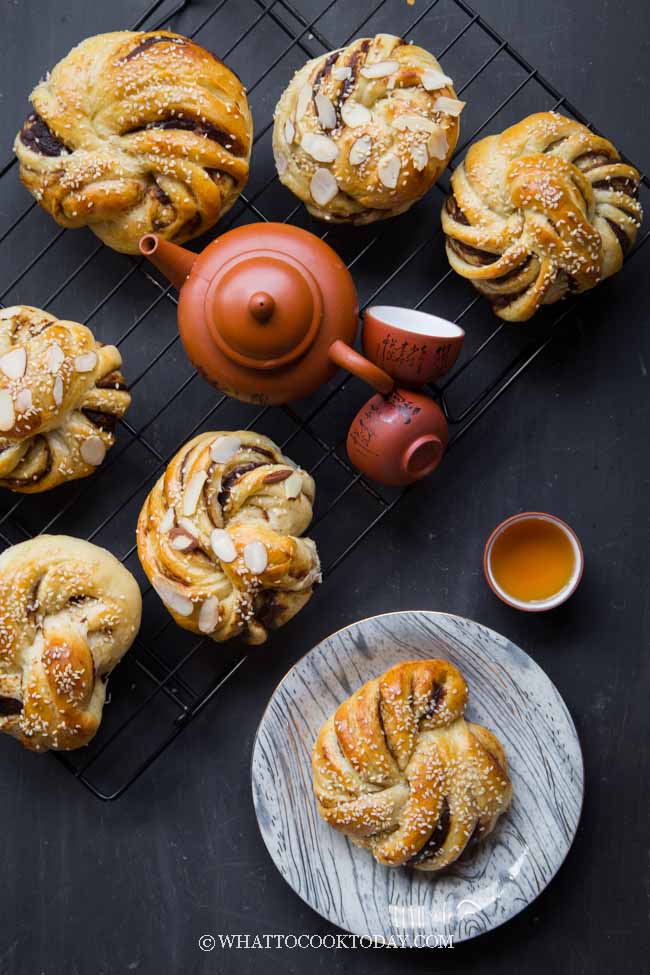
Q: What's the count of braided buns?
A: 7